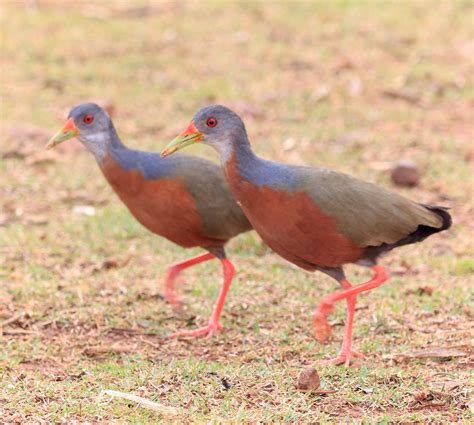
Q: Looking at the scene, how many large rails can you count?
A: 2